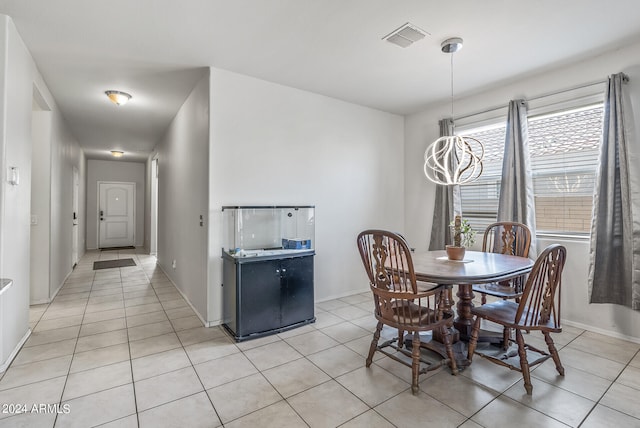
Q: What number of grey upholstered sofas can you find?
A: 0